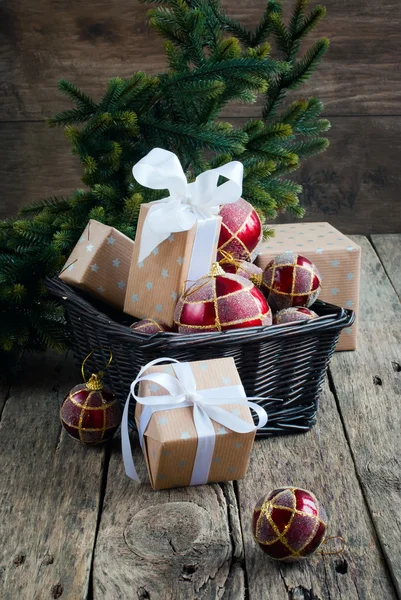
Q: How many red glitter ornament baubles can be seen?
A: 8